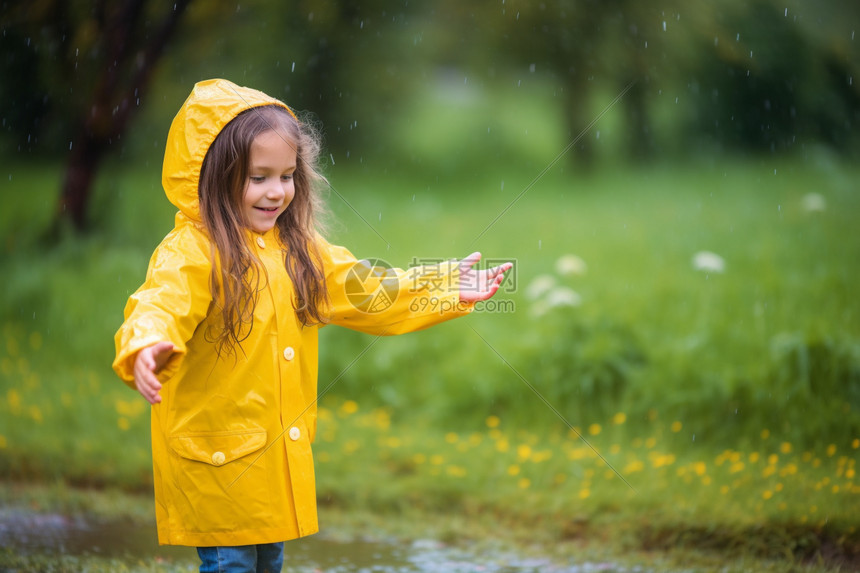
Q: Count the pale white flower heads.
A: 5